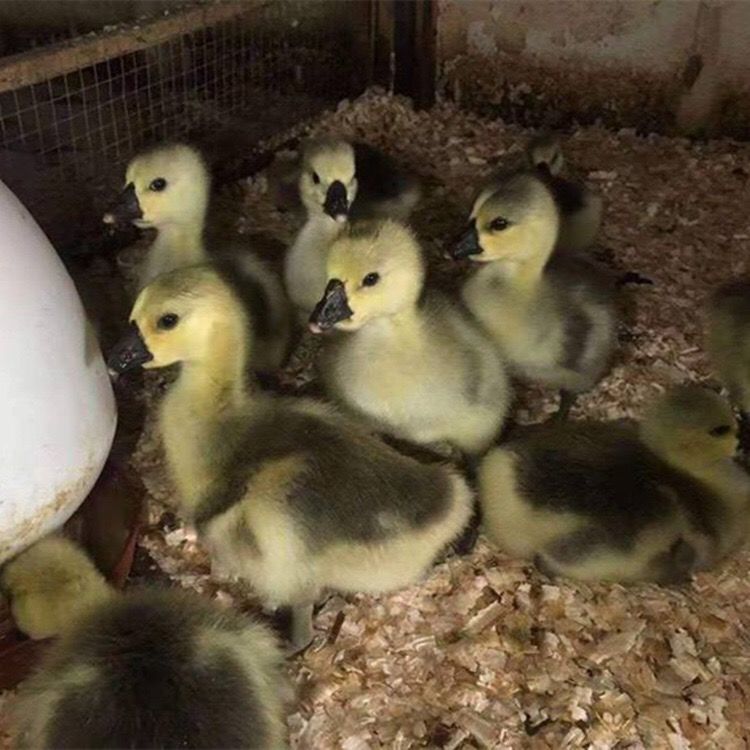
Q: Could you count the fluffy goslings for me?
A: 9